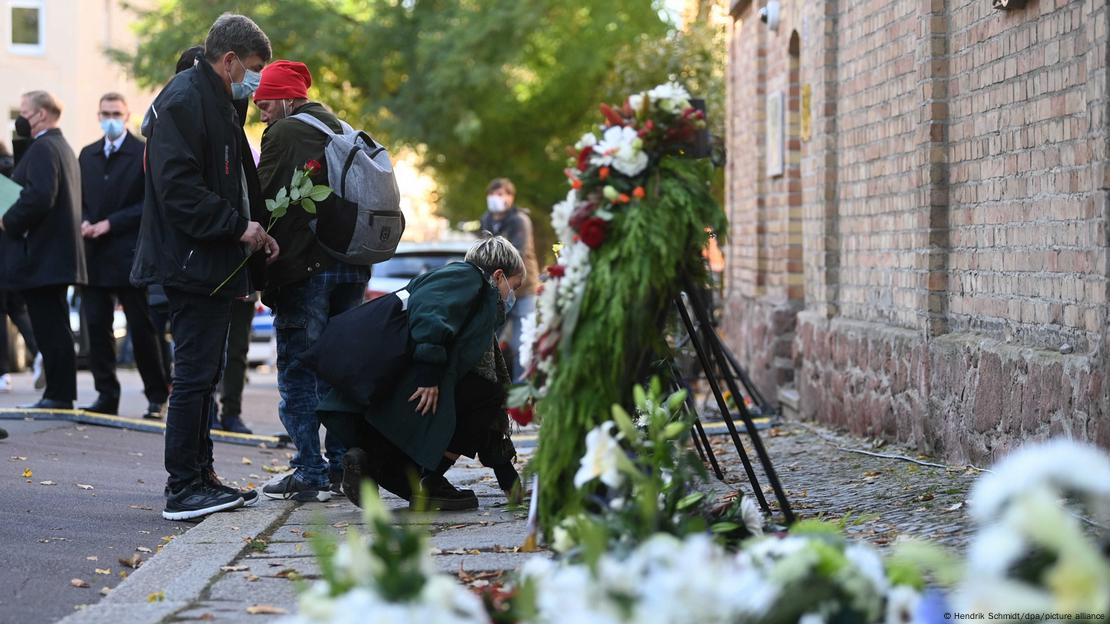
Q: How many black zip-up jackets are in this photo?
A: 1